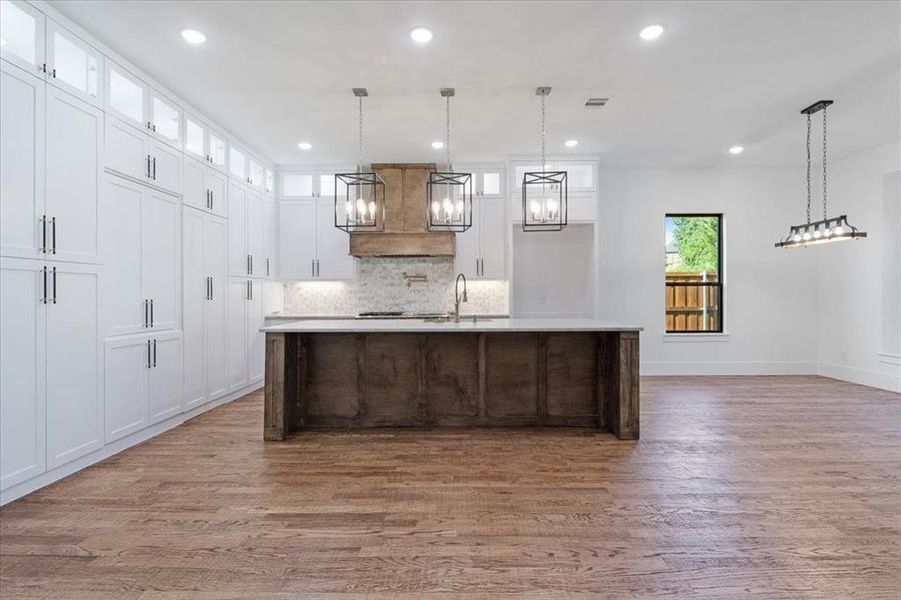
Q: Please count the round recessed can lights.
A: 7